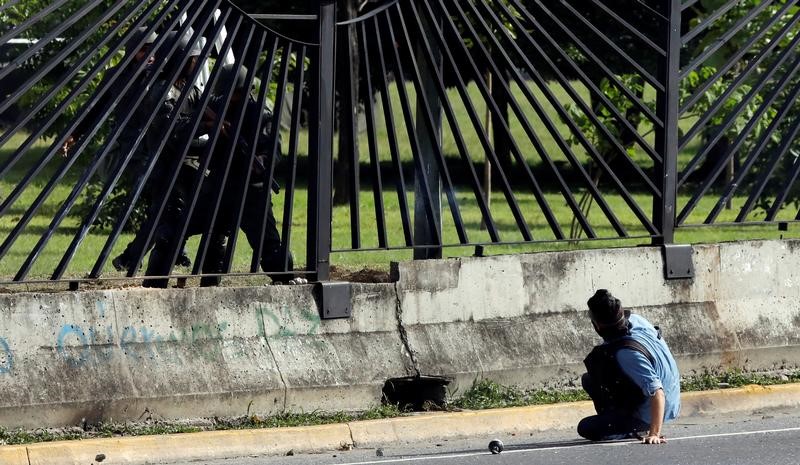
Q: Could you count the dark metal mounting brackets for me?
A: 2